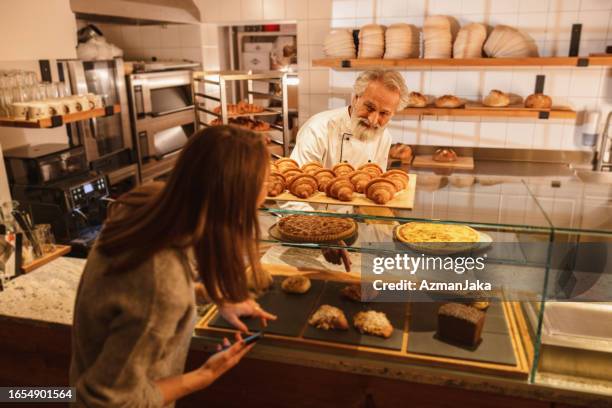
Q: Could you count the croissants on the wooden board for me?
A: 13